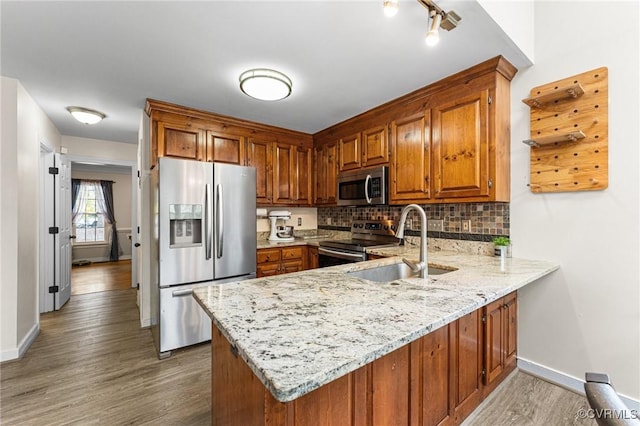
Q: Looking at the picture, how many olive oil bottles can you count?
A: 0